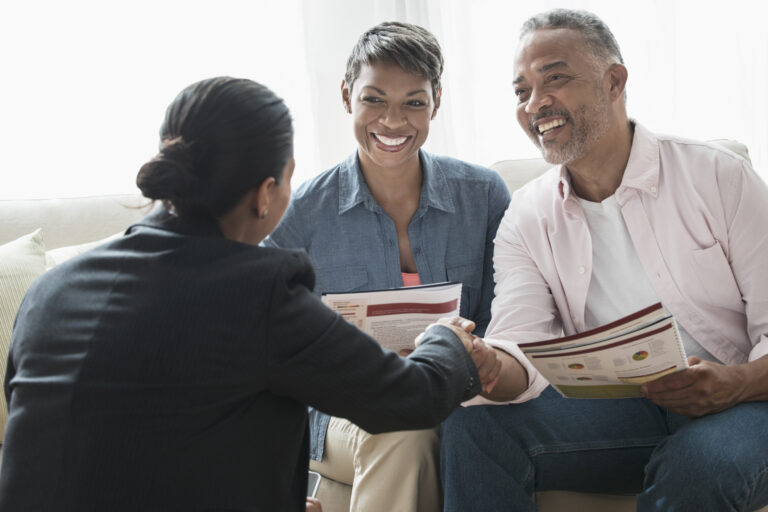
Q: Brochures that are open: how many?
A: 2